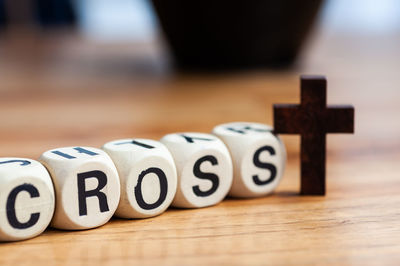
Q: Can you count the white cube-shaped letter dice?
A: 5